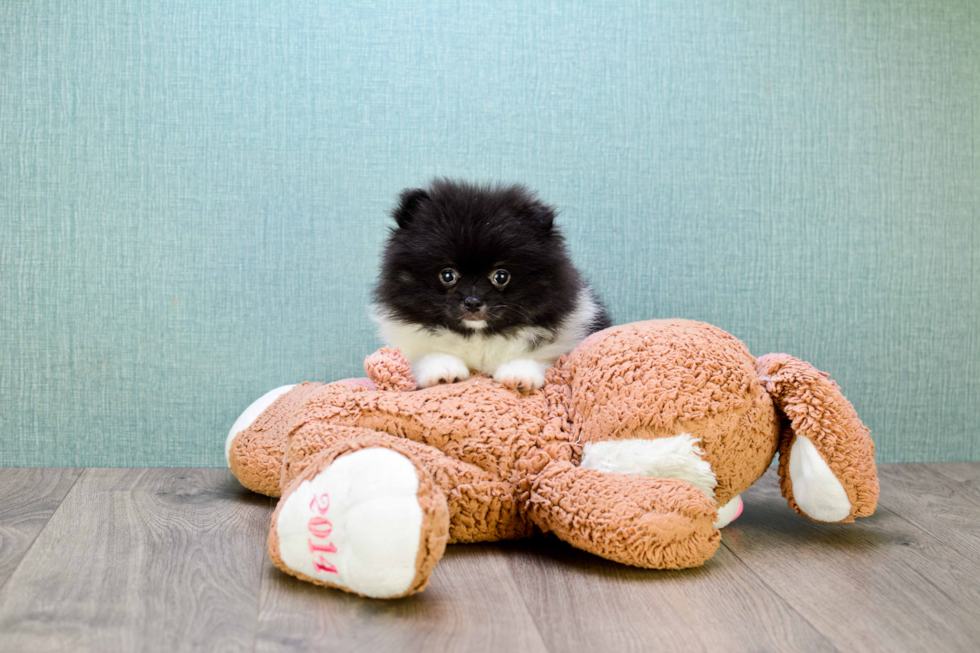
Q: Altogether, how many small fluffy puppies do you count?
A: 1